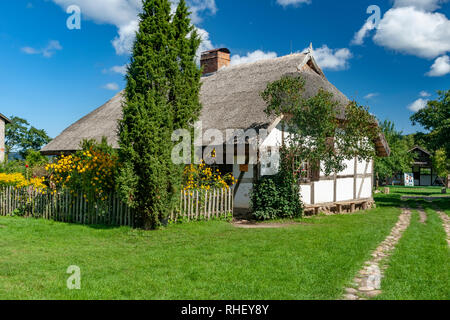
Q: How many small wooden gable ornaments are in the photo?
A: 1